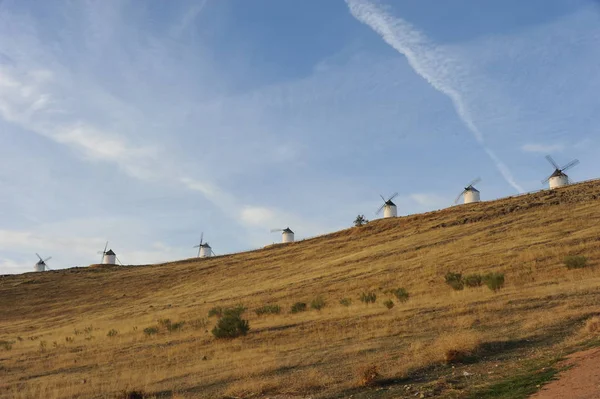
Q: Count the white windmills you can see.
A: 7